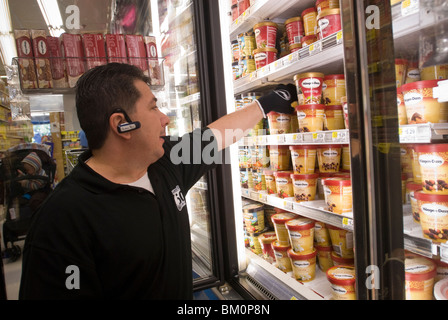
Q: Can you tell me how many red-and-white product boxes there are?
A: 8